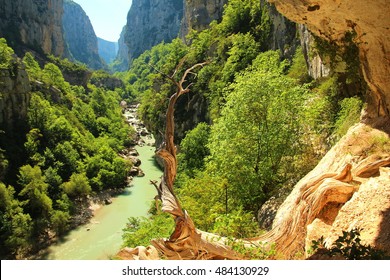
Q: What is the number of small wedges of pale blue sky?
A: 1